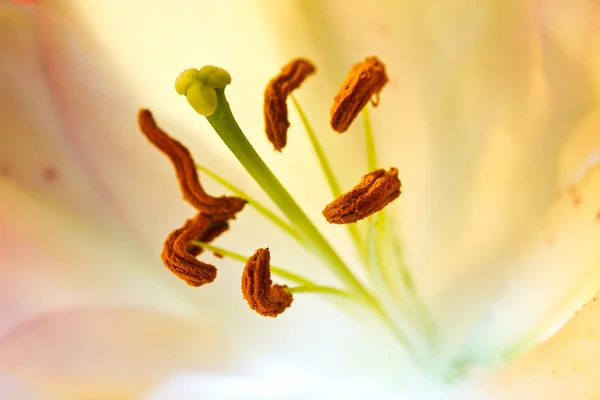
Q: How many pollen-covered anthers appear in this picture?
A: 6